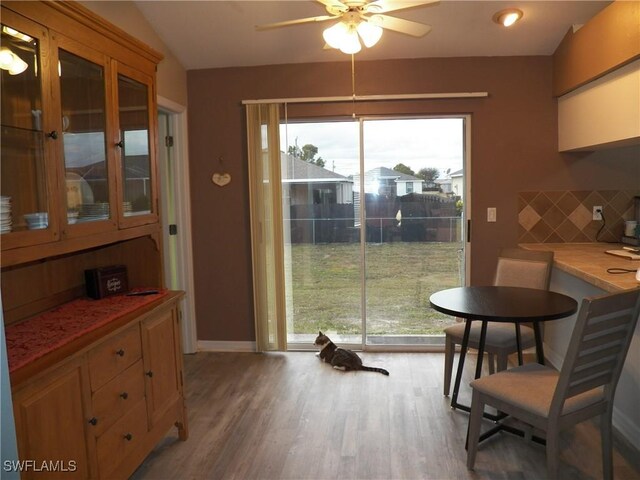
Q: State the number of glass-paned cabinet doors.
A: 3